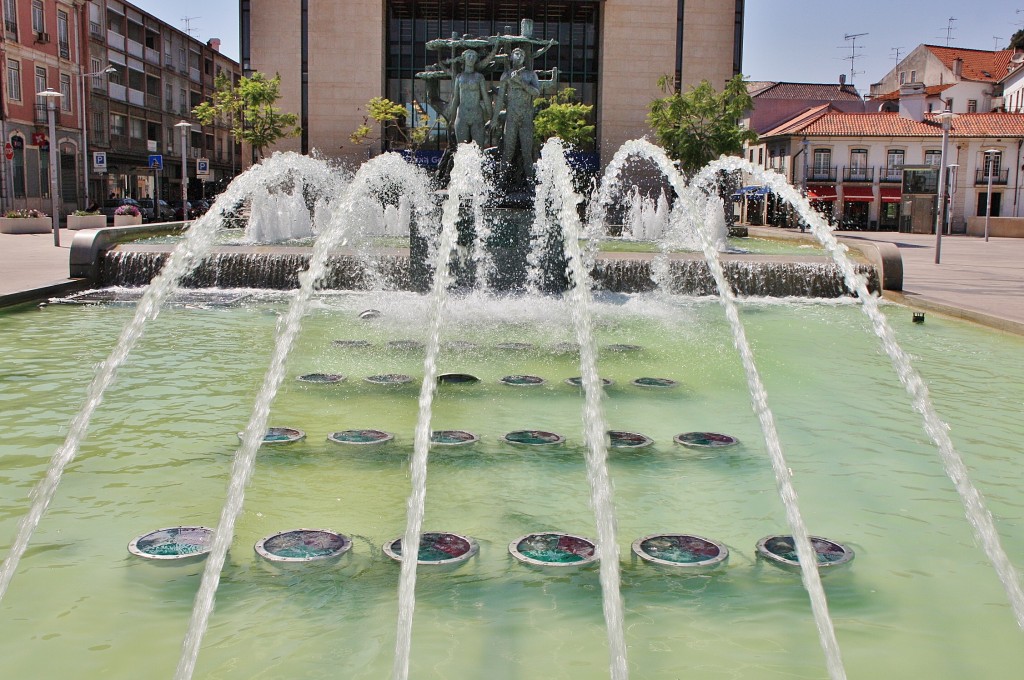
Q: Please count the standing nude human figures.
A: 2